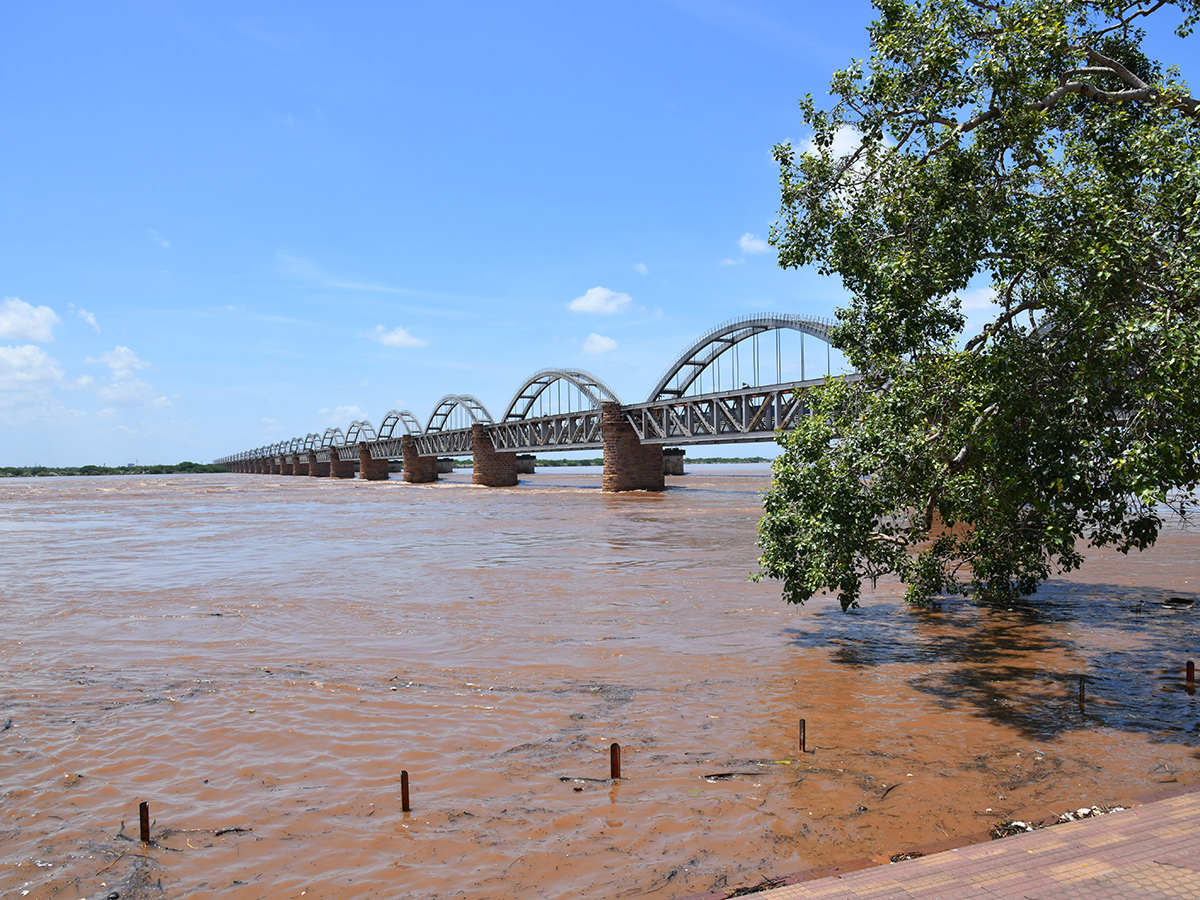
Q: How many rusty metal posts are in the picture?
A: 6